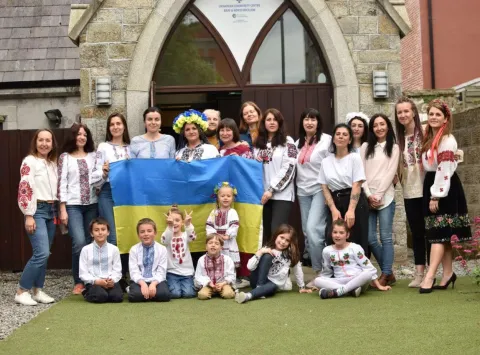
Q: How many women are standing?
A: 14